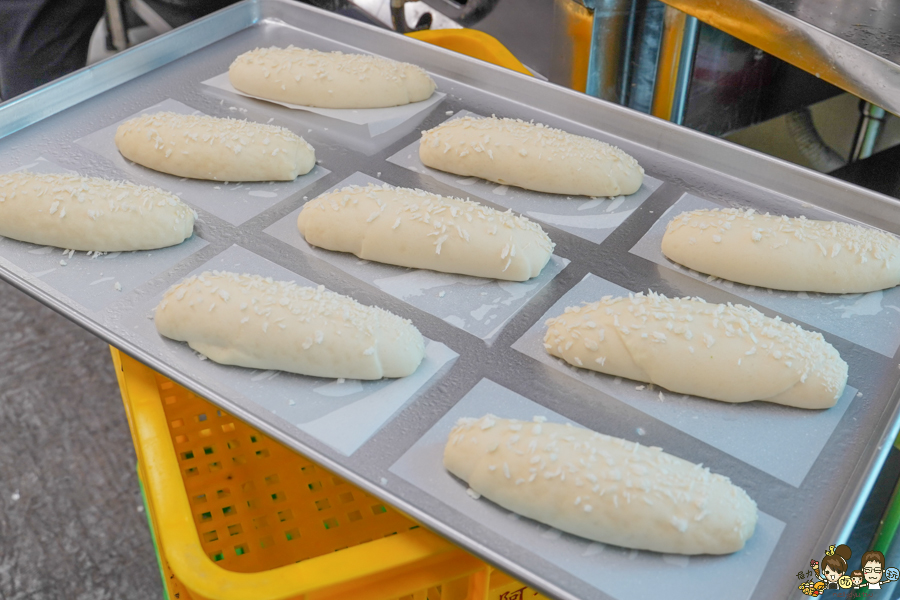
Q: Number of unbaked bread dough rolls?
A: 9